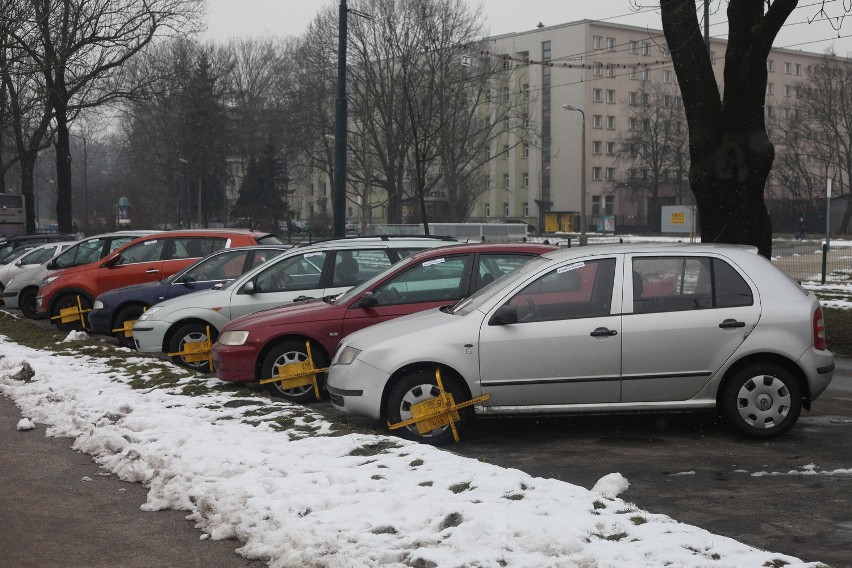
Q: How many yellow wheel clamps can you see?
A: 5